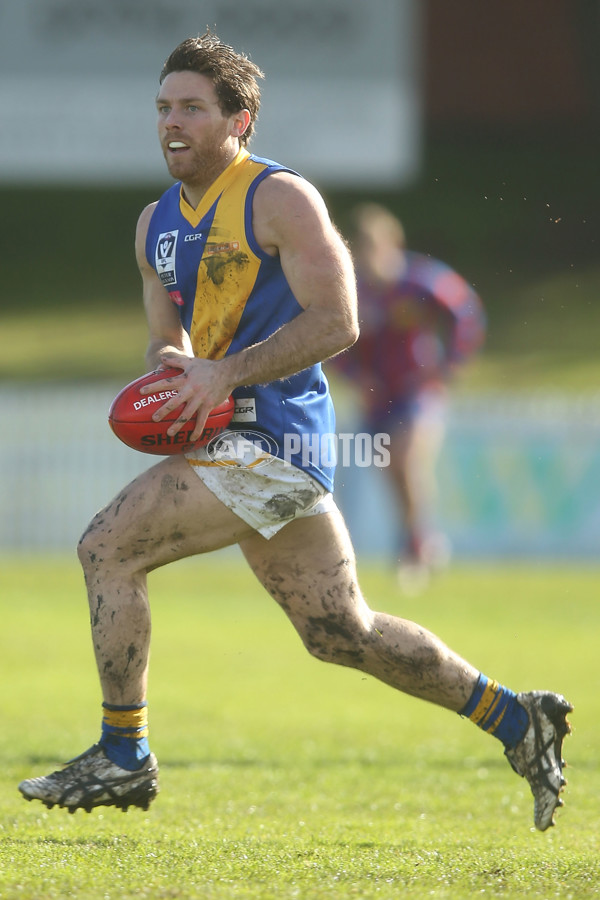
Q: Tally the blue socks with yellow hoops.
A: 2